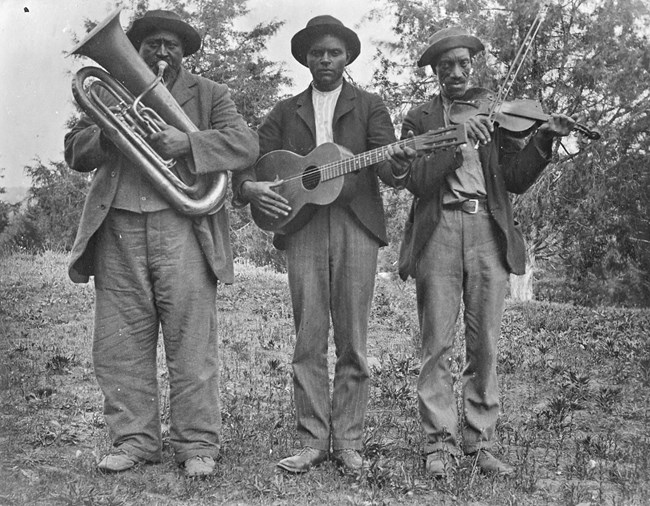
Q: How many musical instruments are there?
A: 3